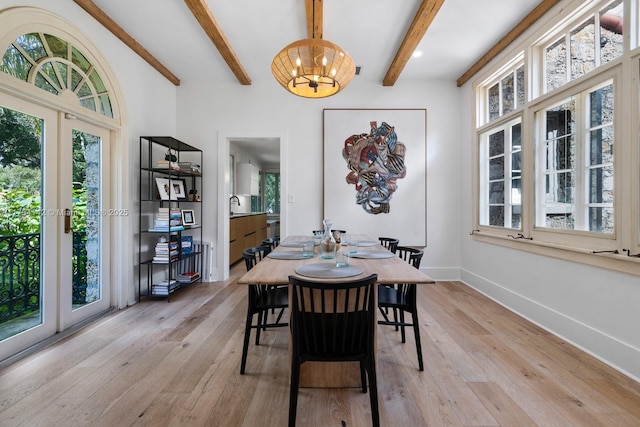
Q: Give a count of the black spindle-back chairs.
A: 6